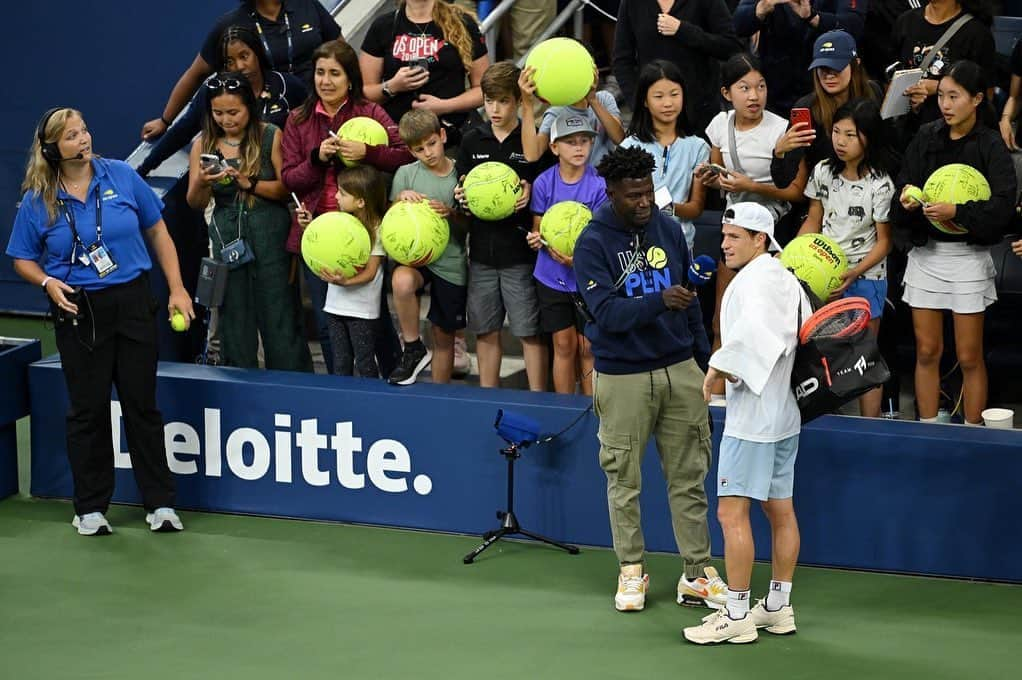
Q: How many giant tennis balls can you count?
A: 8